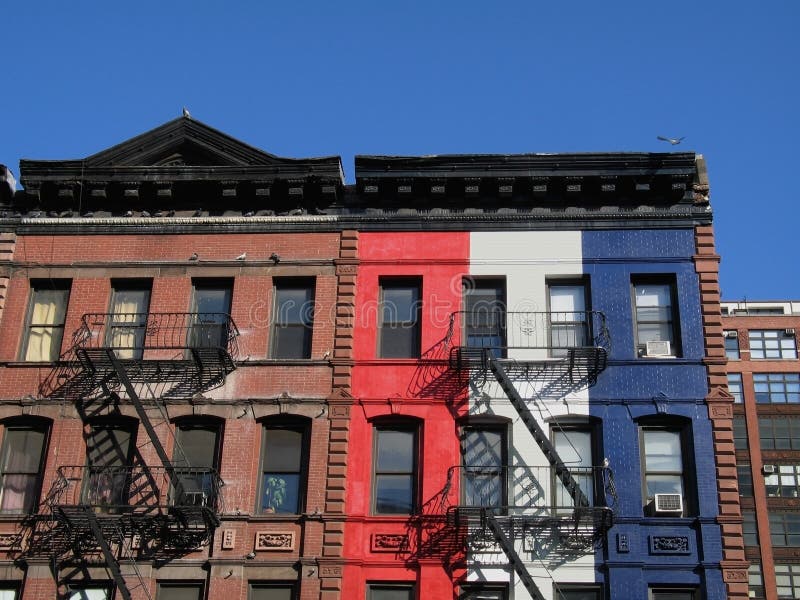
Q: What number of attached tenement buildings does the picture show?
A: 2